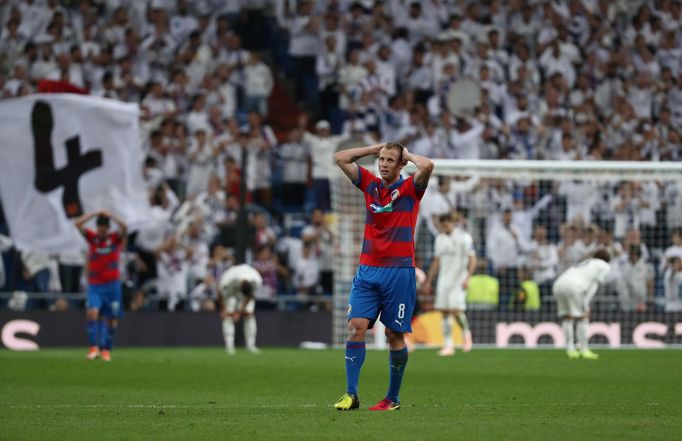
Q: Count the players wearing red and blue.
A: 2